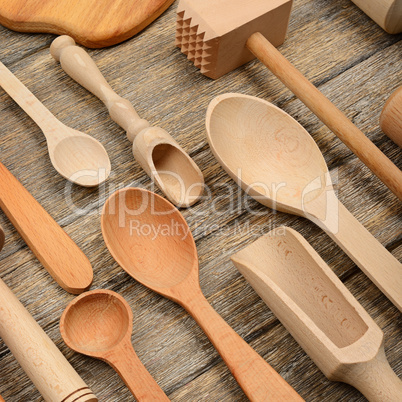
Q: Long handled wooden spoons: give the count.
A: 4